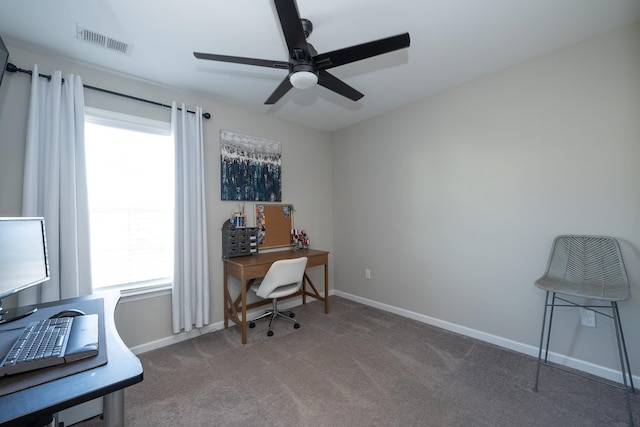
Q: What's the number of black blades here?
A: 5